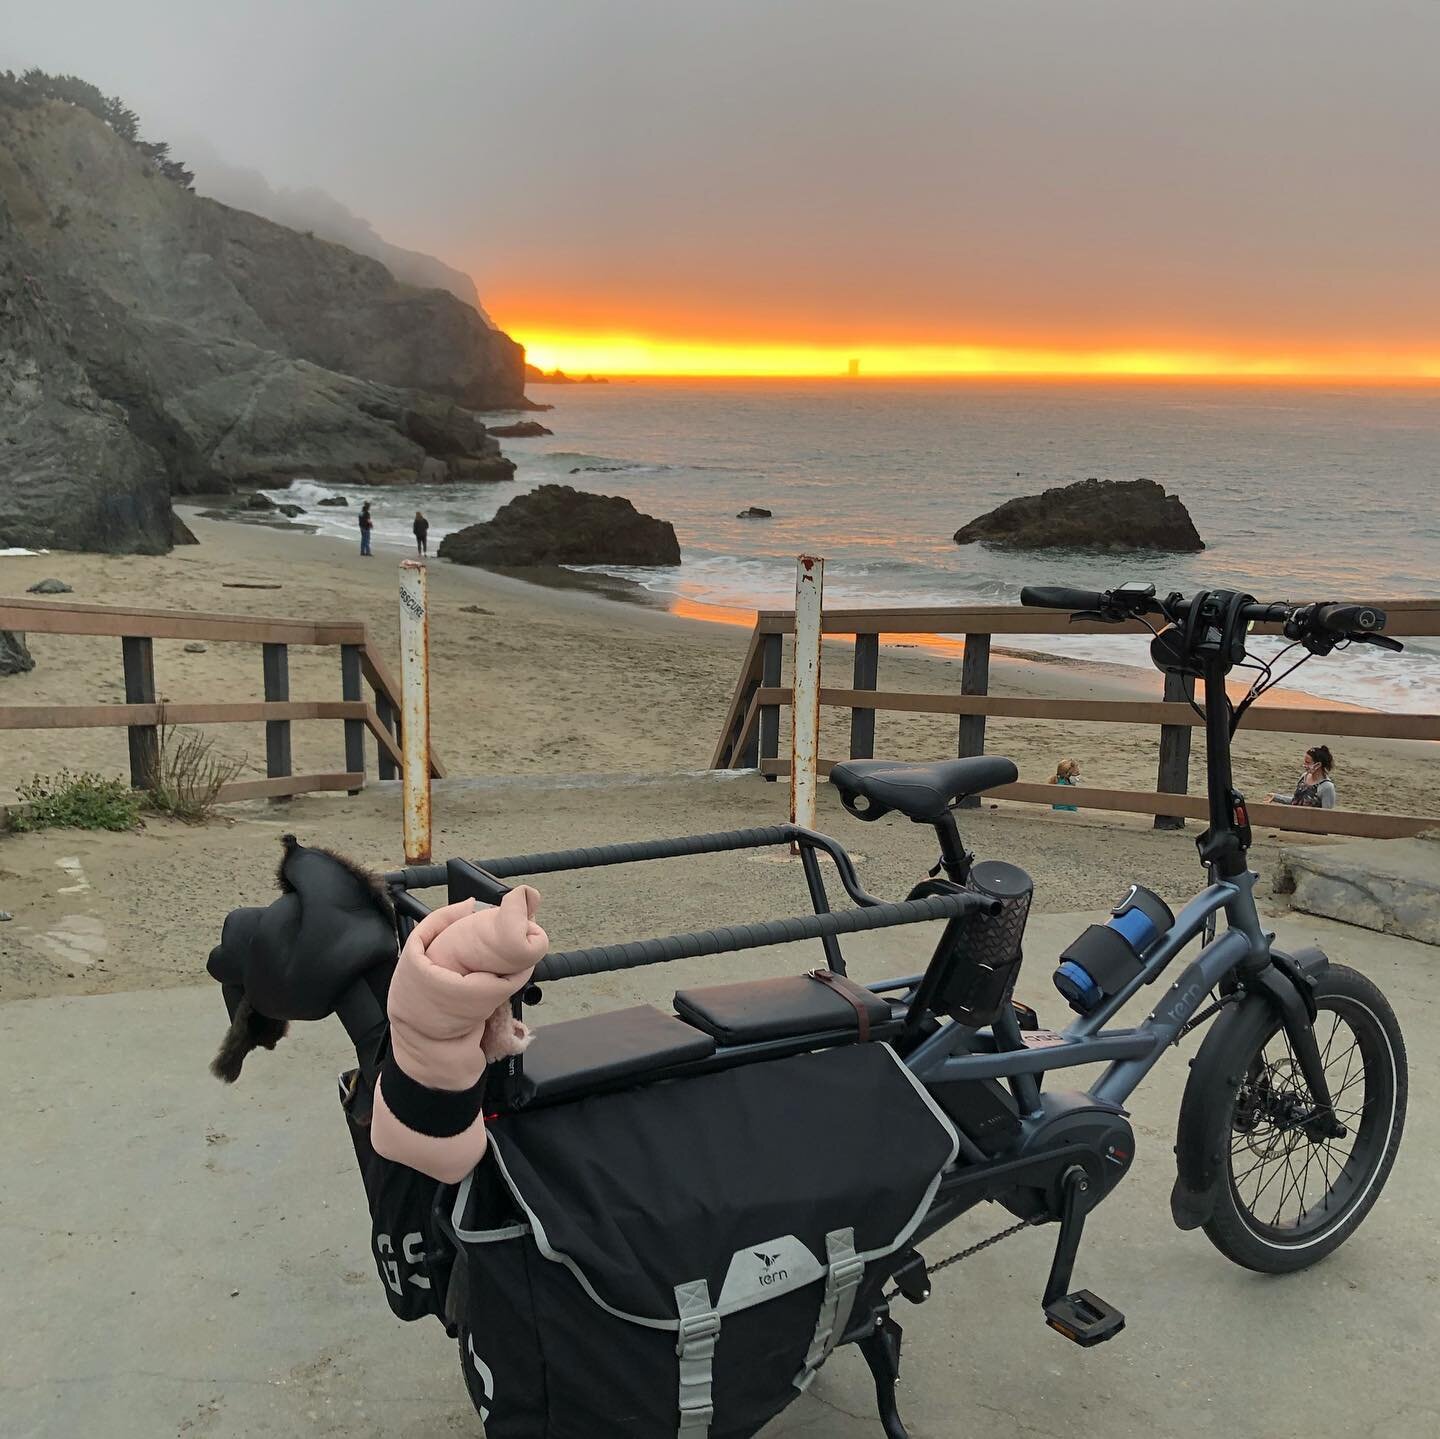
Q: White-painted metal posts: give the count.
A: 2